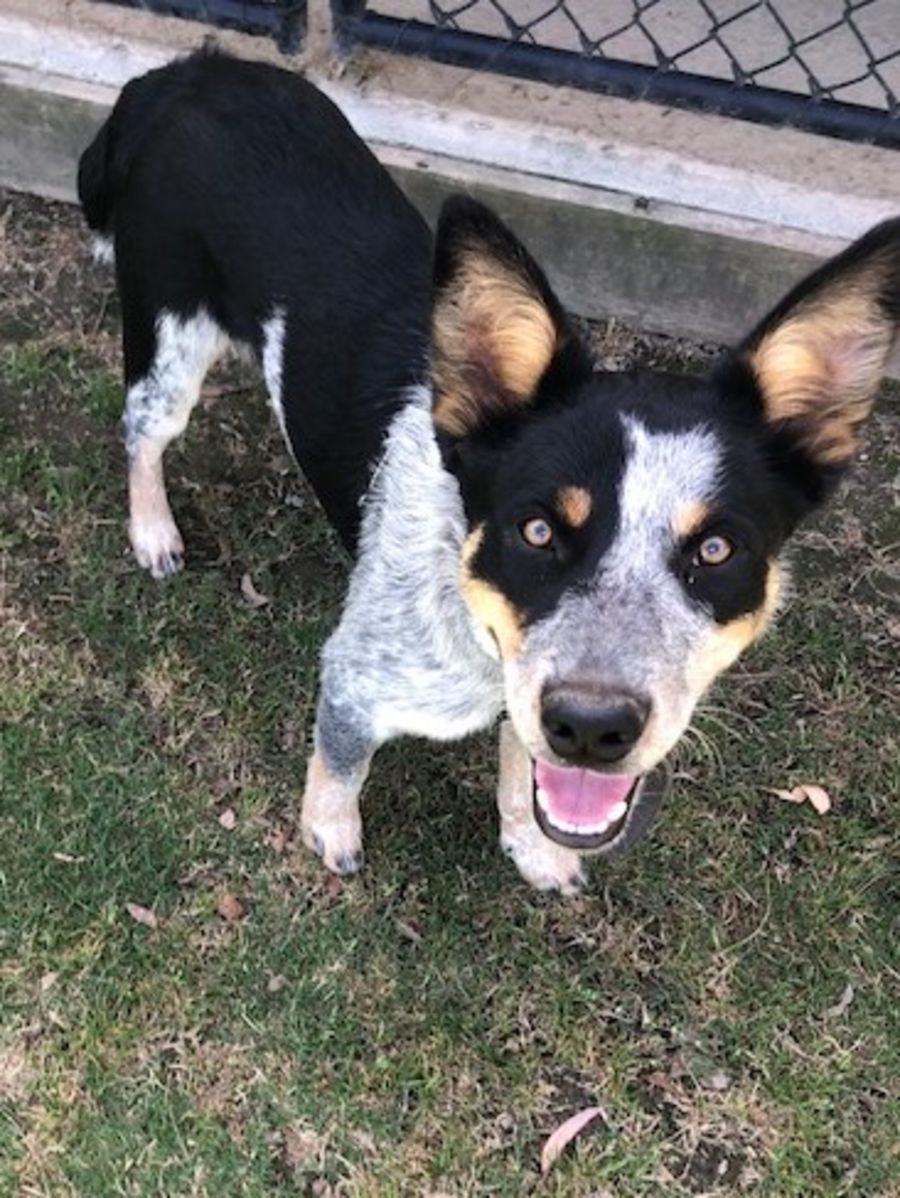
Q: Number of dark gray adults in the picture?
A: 0